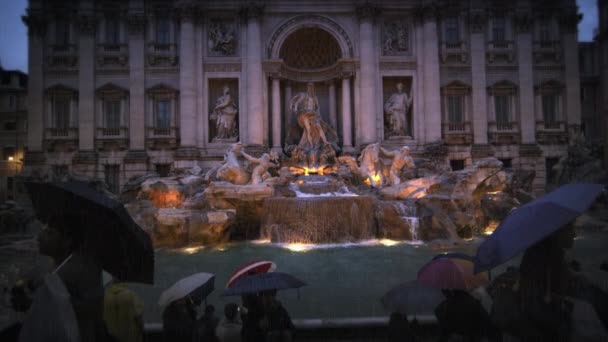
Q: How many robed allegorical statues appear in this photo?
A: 2